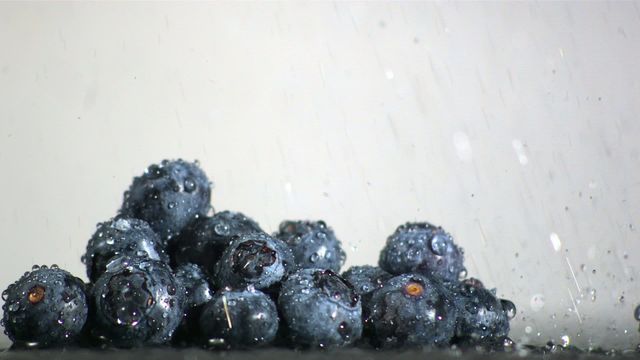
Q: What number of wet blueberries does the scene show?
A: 14